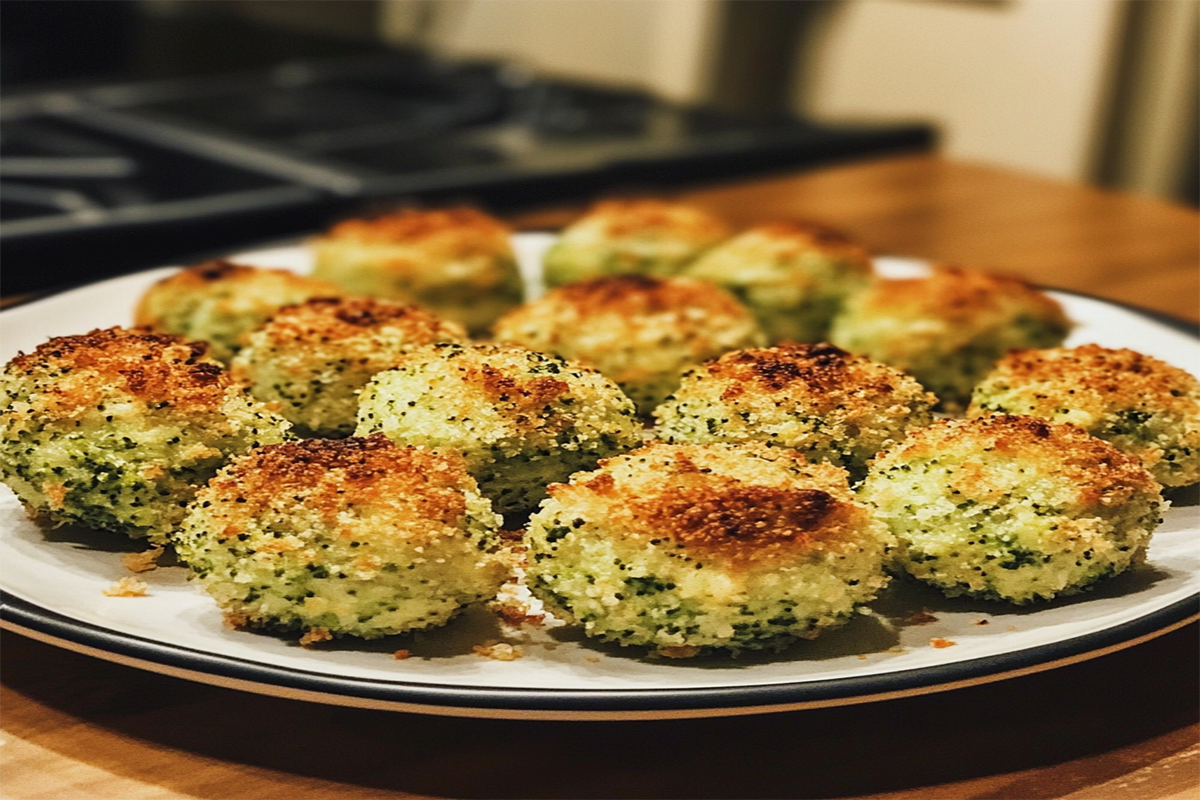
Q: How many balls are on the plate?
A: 14